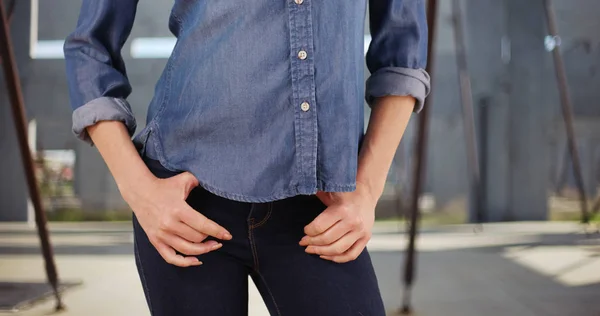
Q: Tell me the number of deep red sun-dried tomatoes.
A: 0